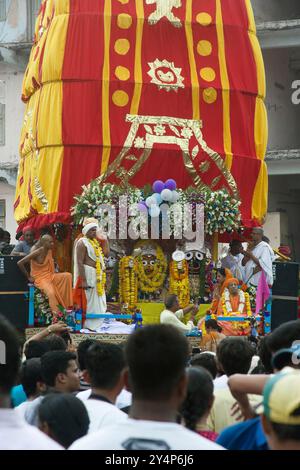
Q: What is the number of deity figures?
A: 3